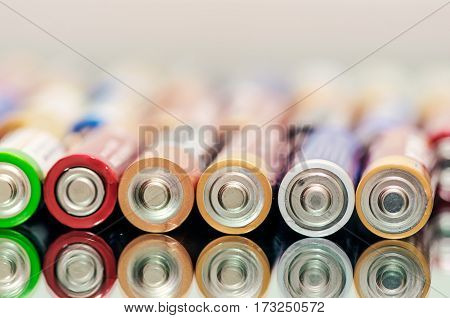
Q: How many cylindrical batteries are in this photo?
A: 6